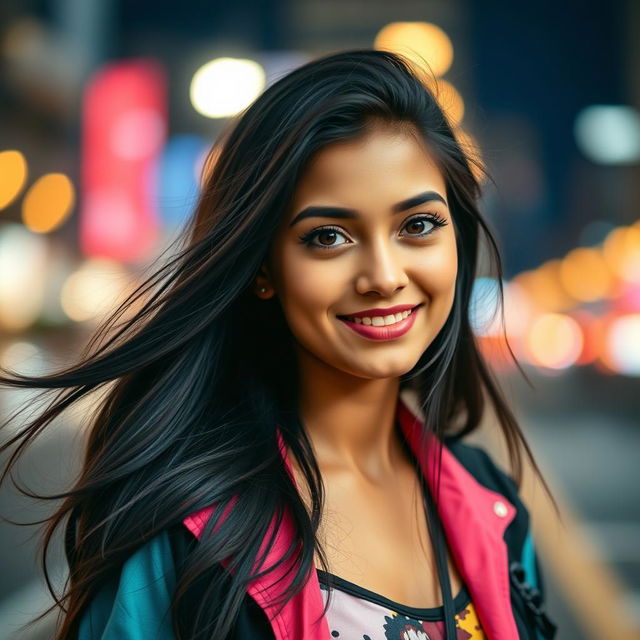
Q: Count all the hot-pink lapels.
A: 2